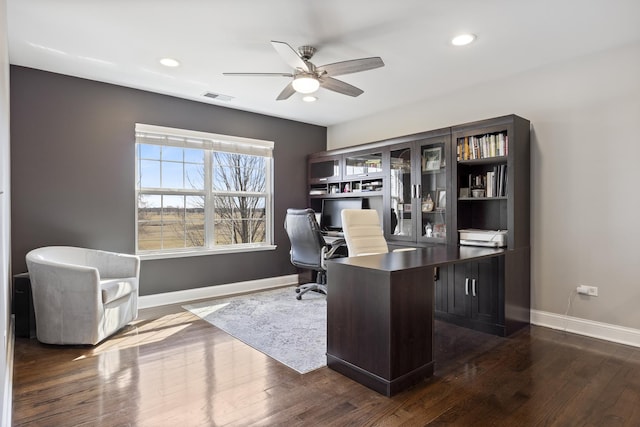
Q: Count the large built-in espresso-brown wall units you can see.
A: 1